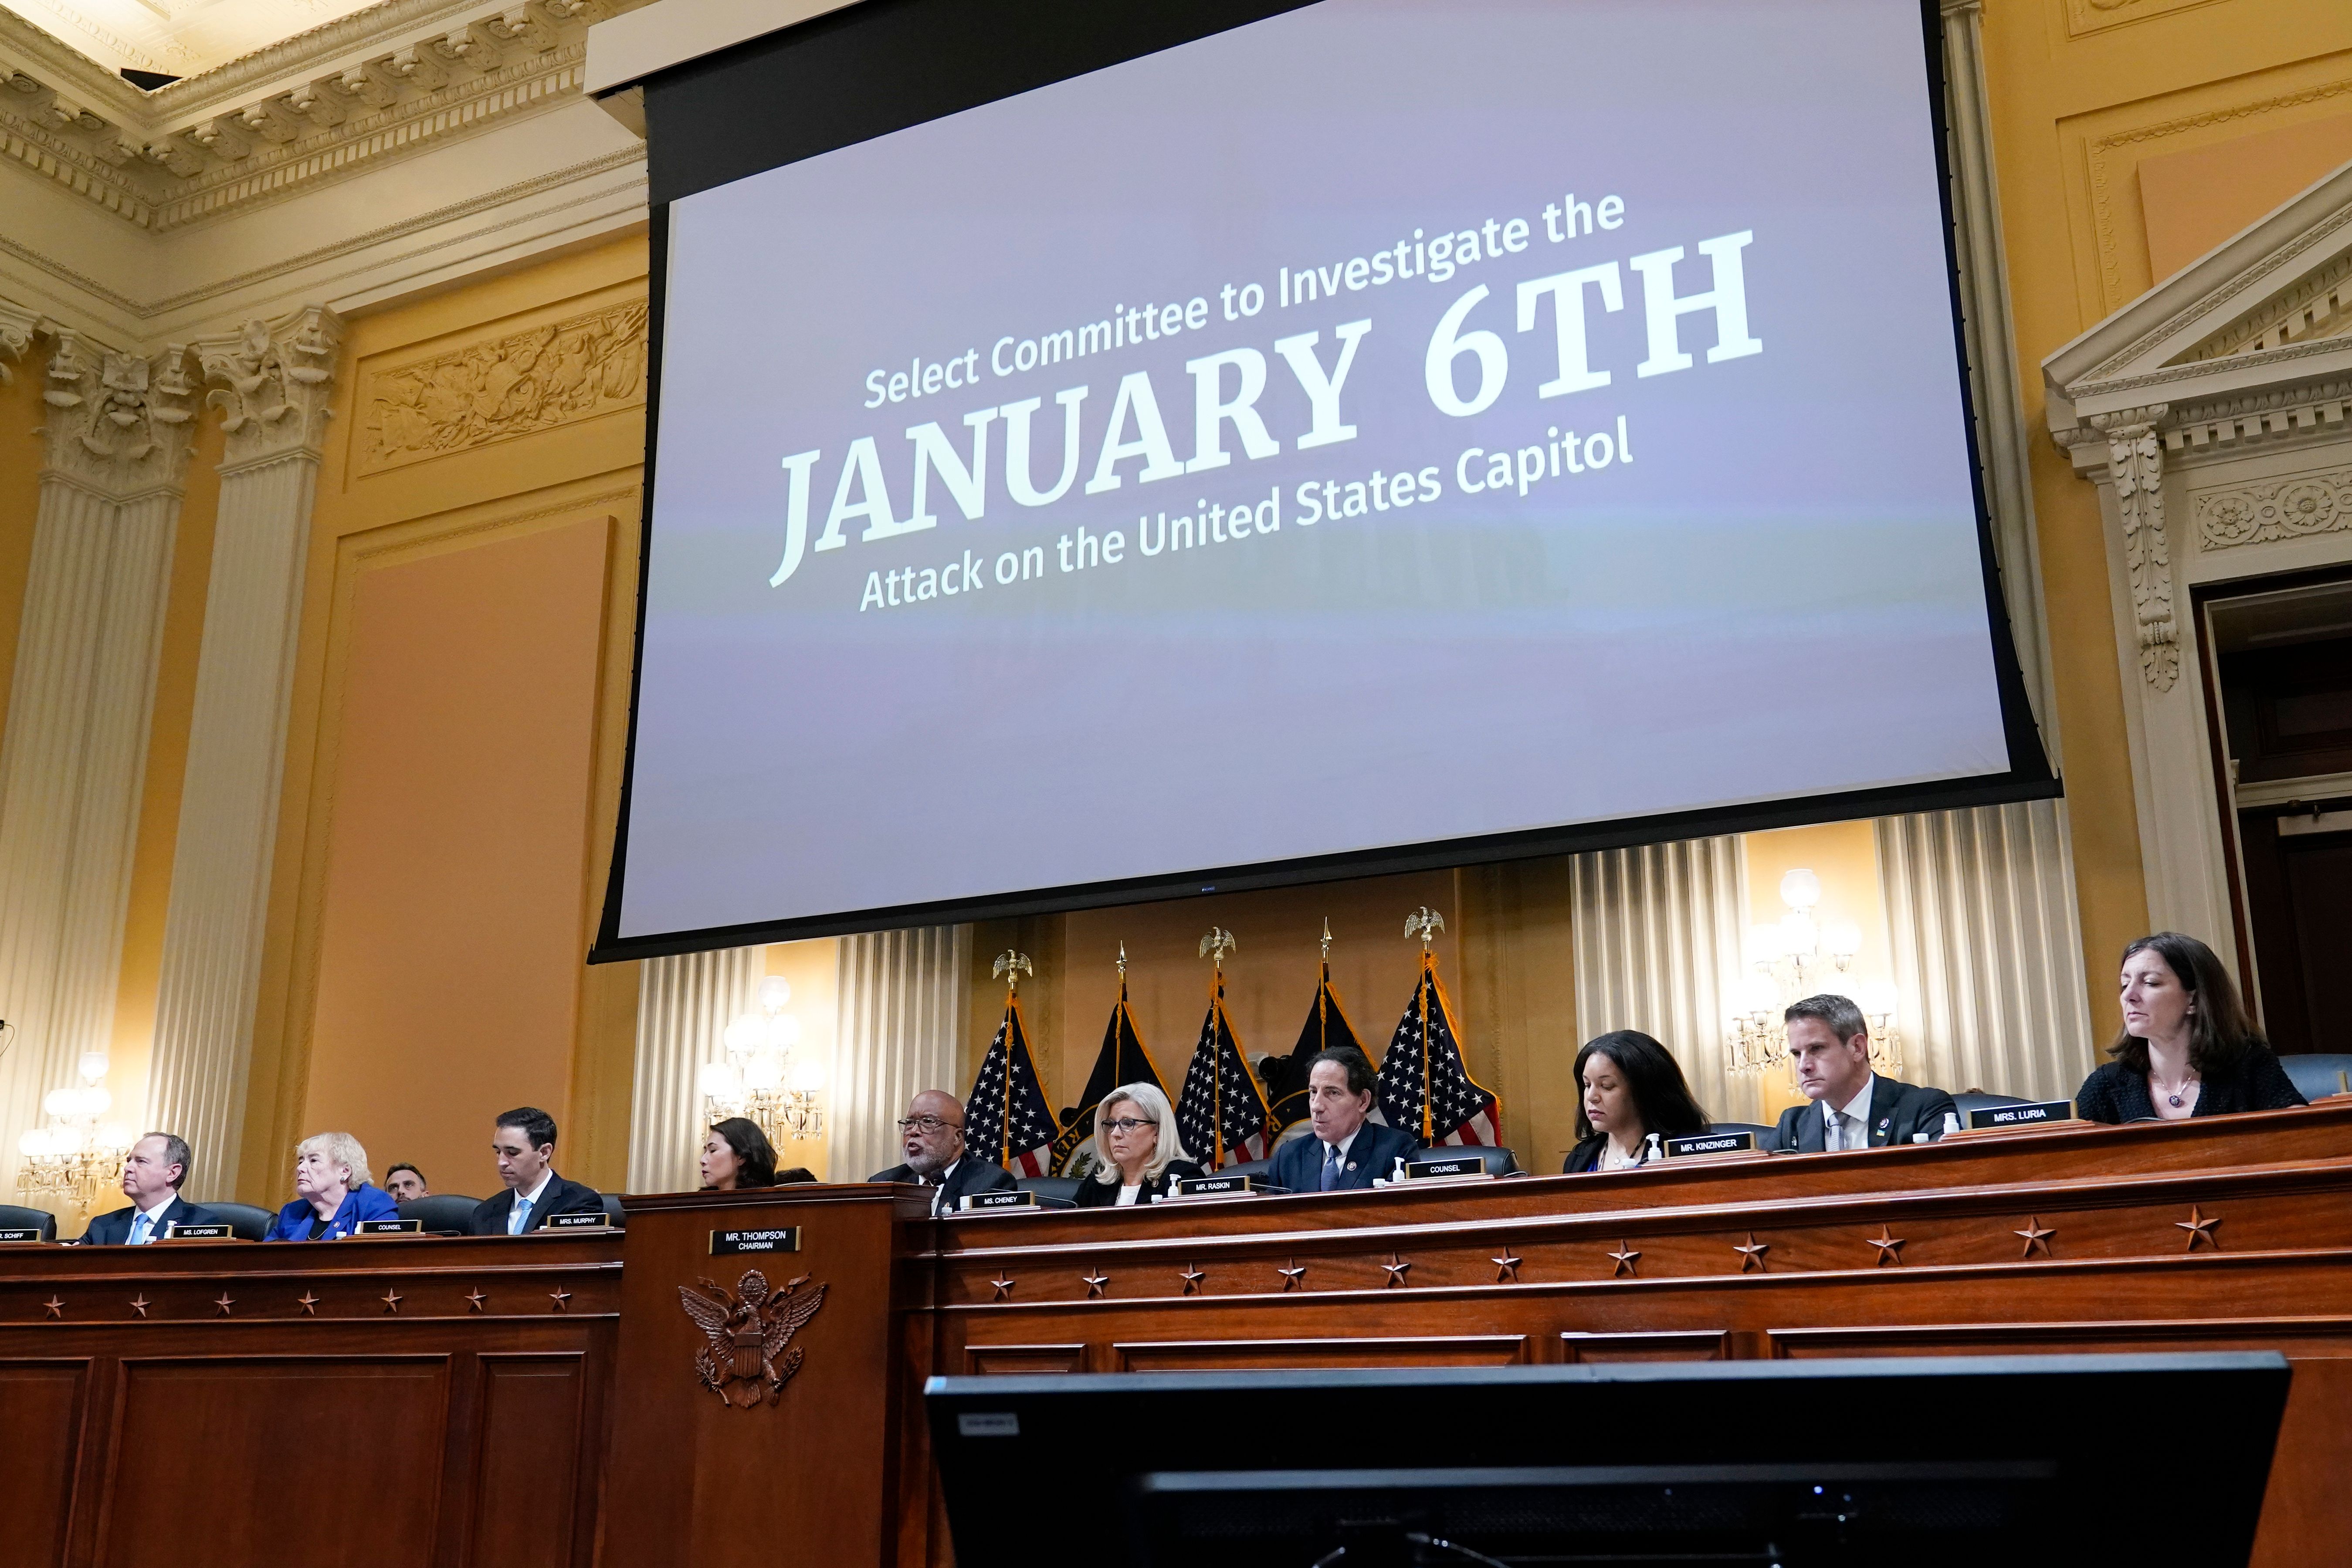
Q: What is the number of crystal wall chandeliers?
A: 3